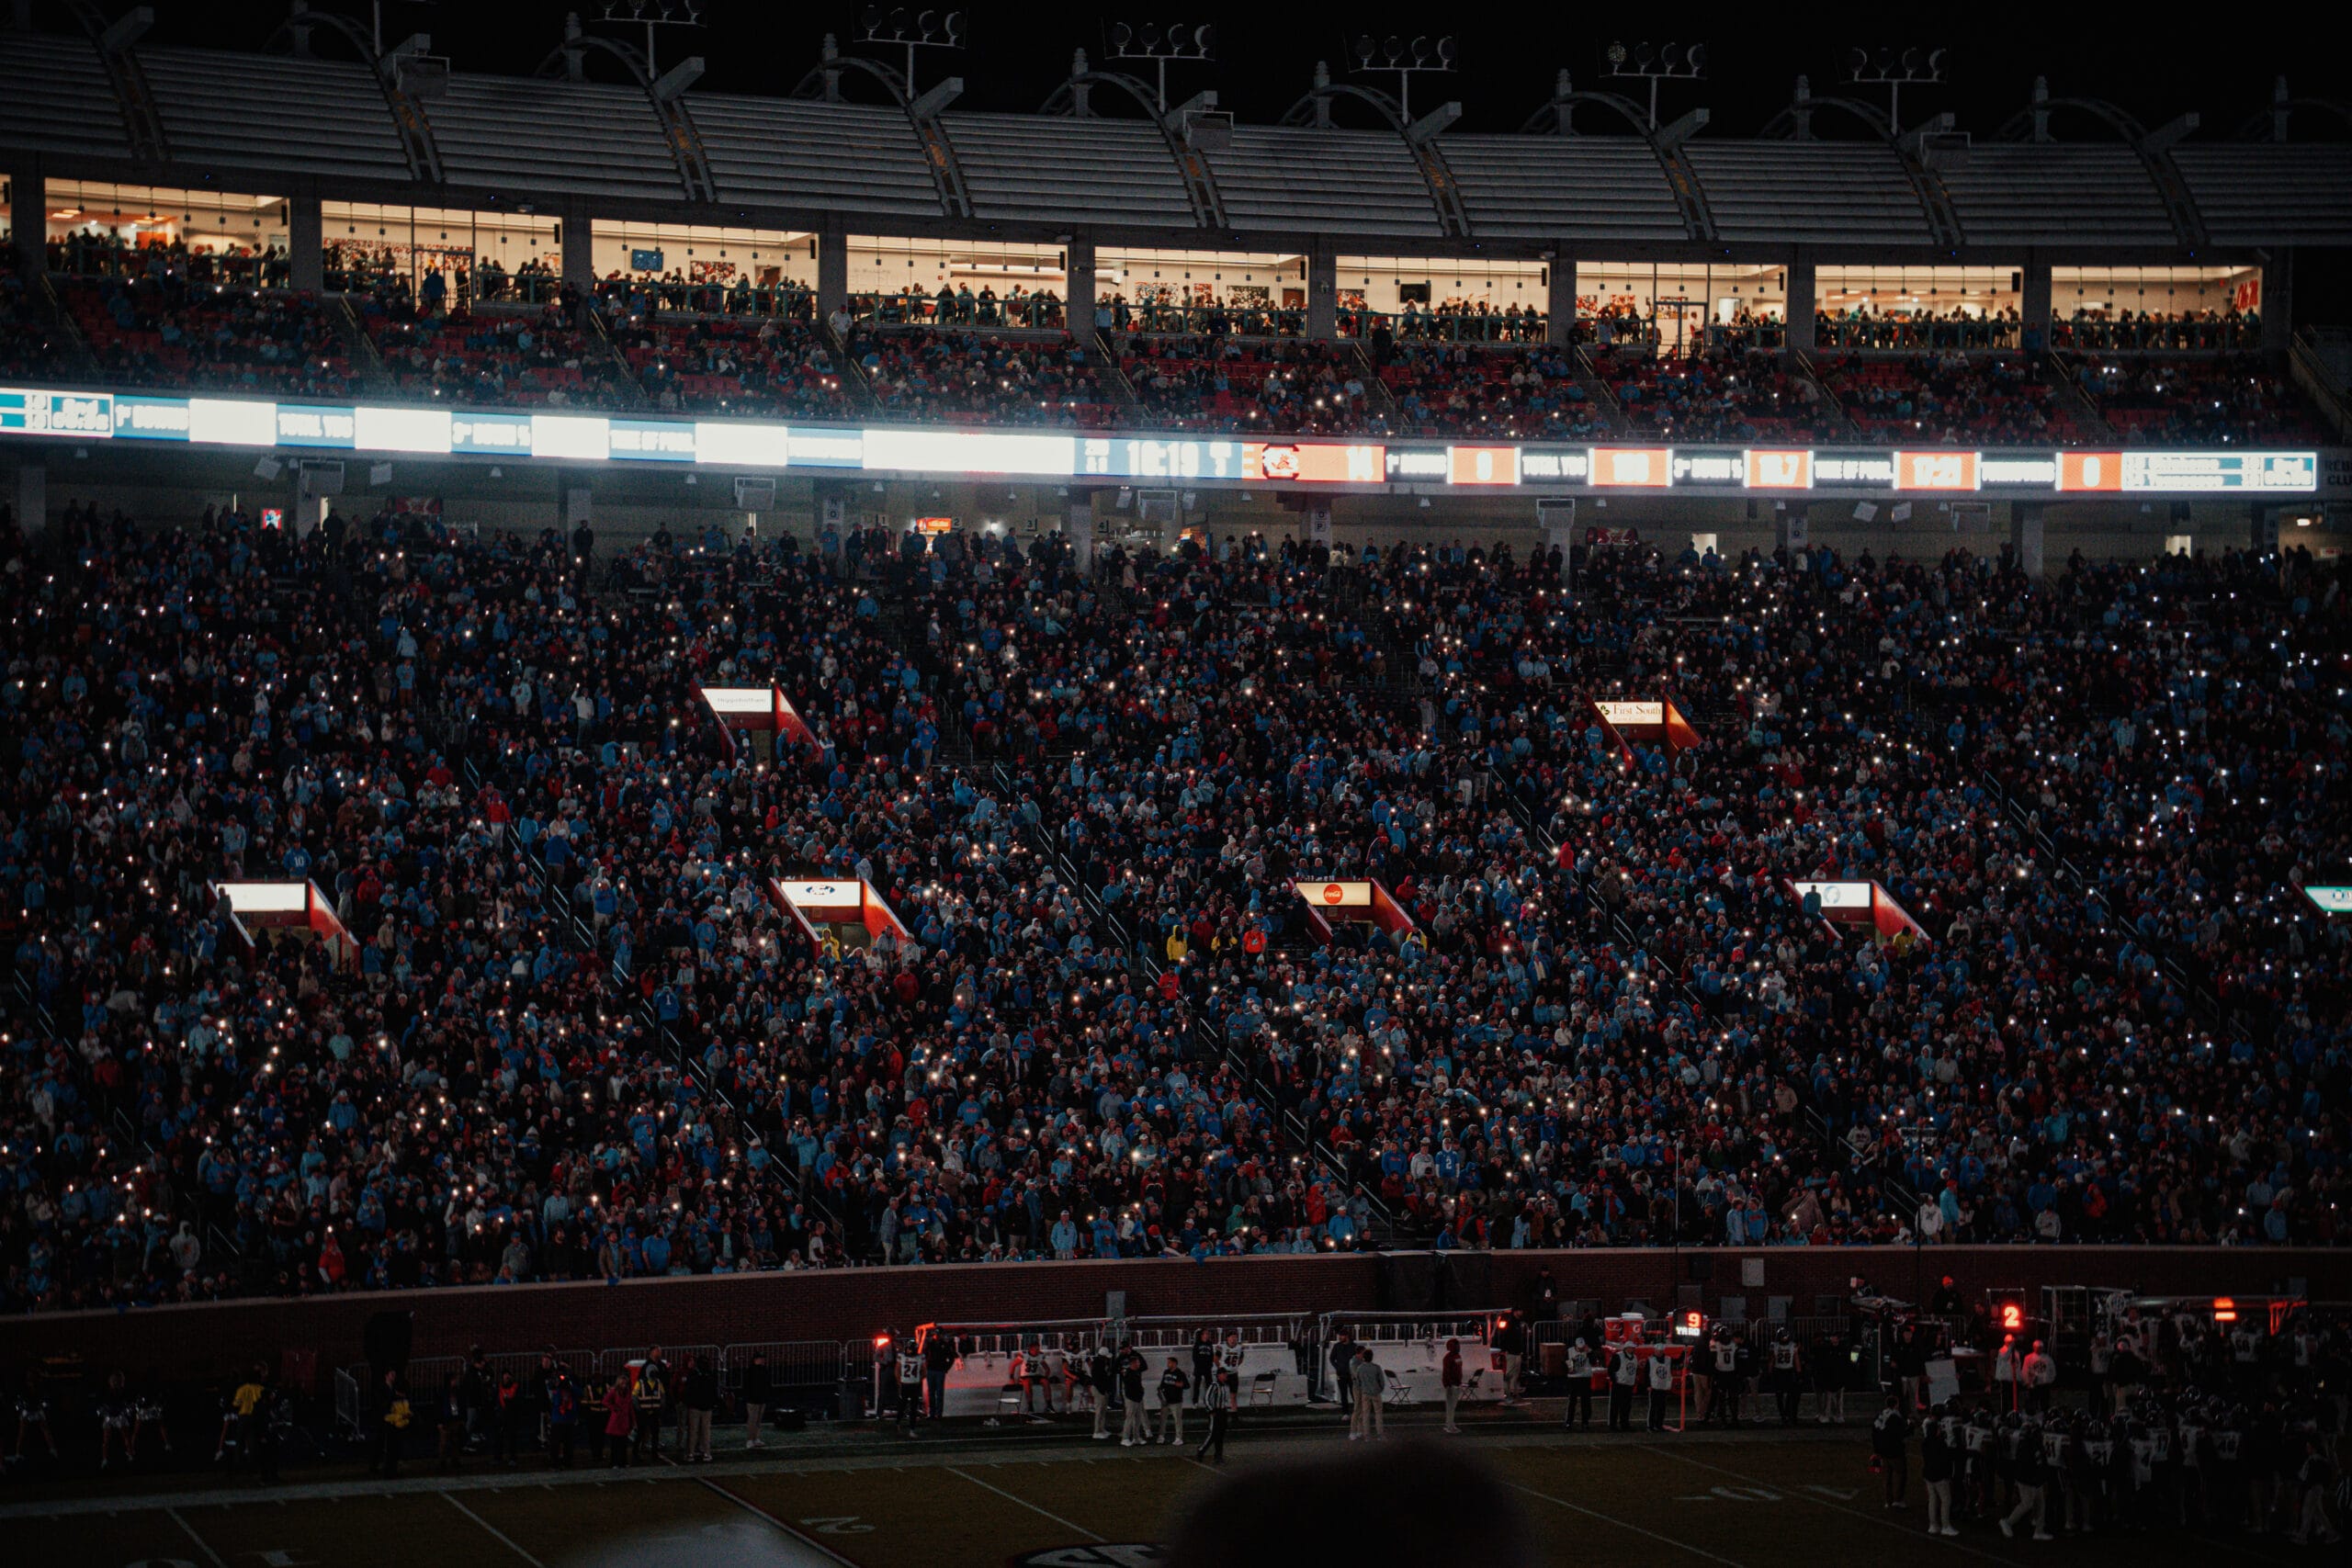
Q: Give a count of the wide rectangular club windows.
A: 9